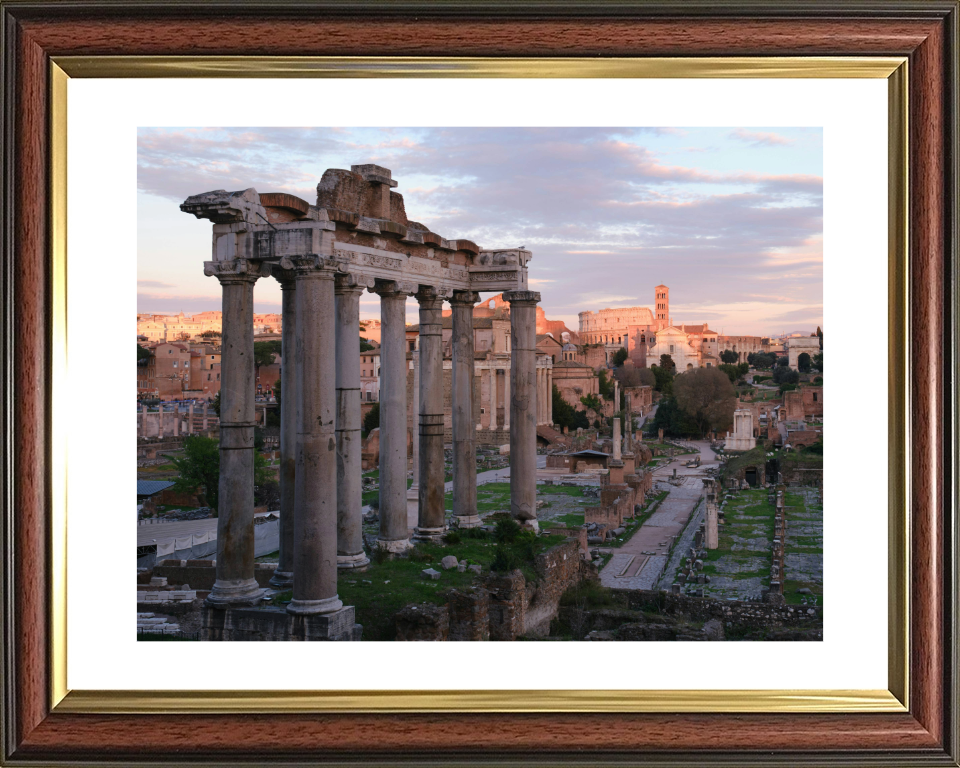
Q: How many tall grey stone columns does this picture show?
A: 8